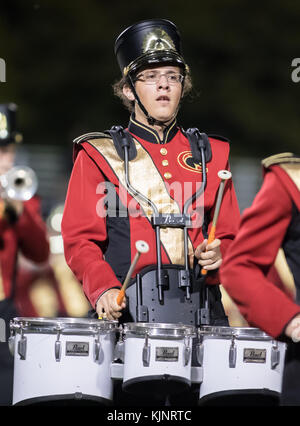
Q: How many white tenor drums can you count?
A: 3